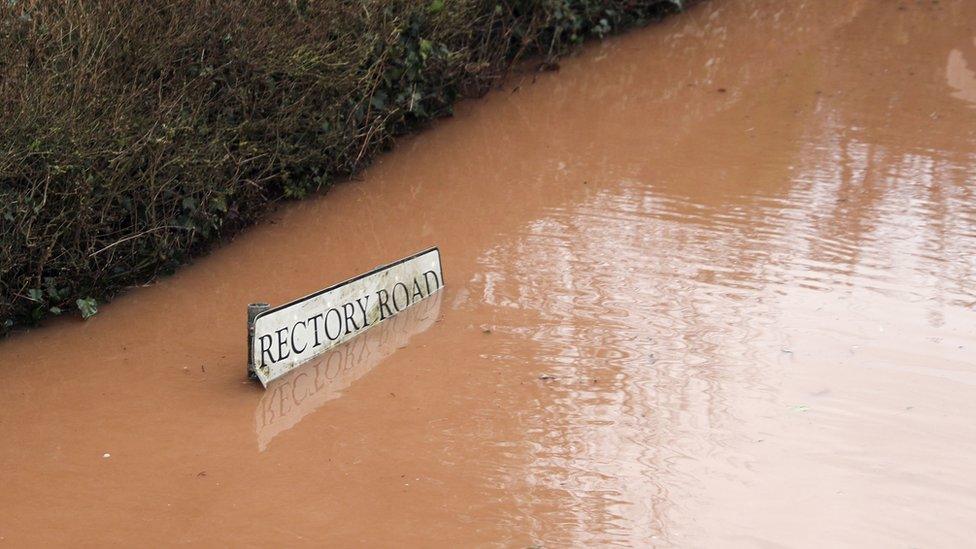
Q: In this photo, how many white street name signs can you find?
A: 1